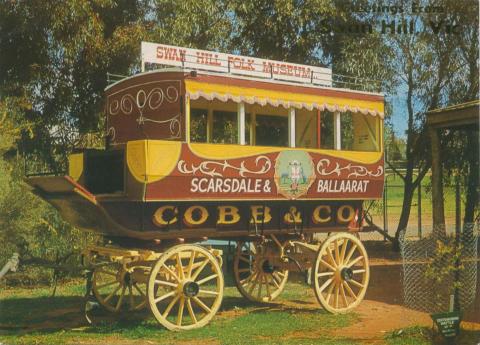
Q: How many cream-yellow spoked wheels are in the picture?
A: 4